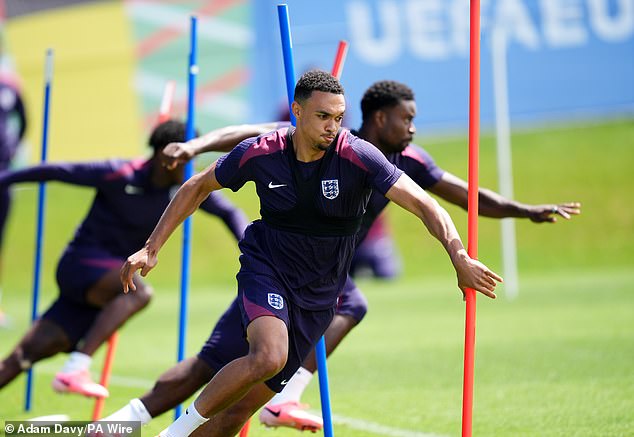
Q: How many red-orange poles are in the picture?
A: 3